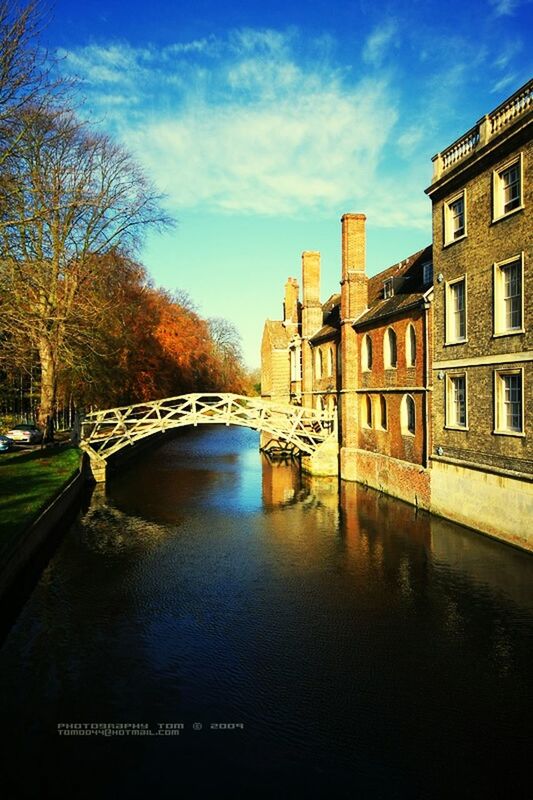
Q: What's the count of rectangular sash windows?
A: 6